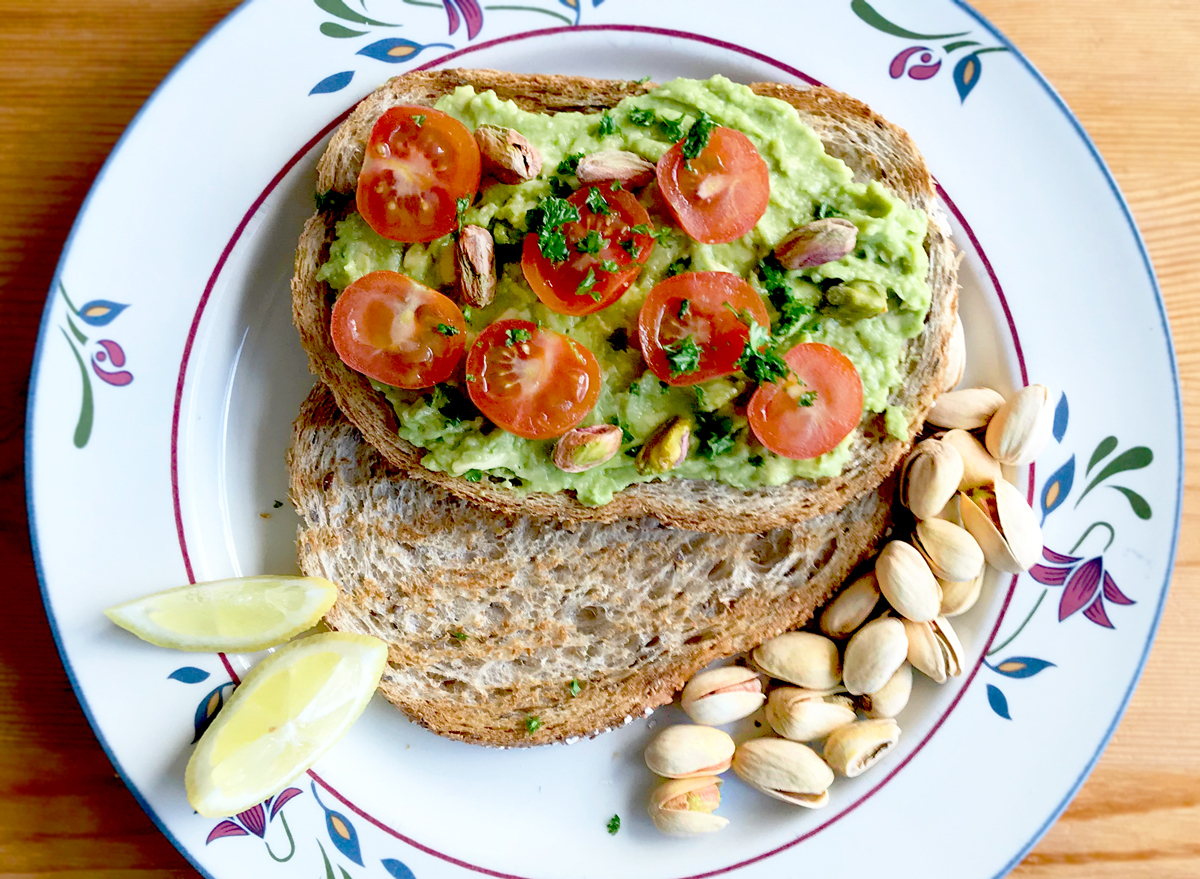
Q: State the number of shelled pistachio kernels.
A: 7